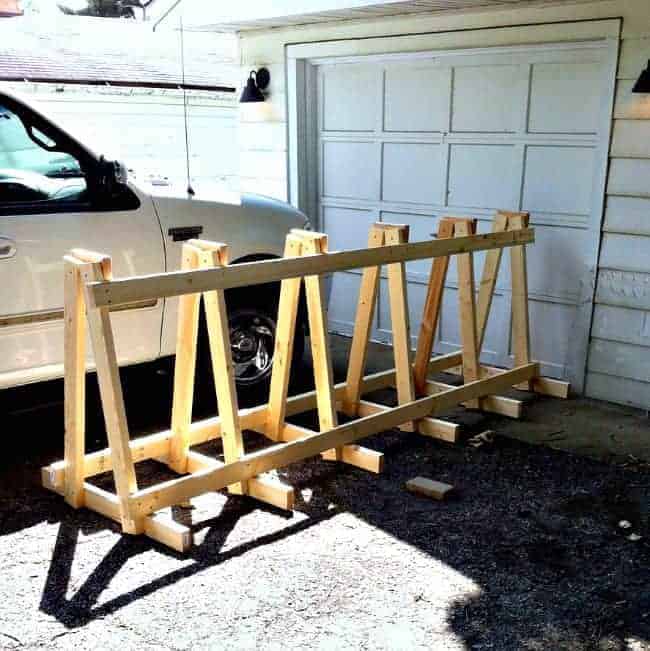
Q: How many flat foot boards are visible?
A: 6